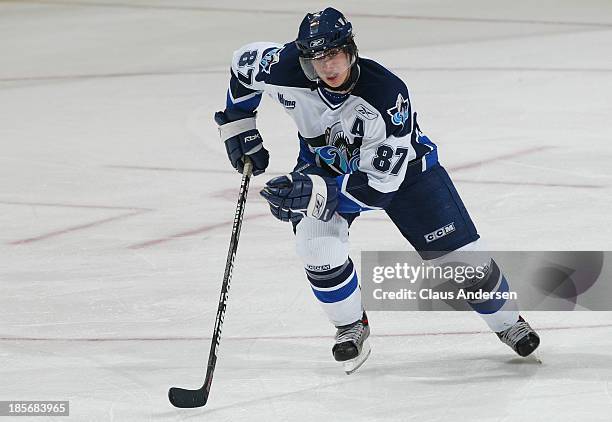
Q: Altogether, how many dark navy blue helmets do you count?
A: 1